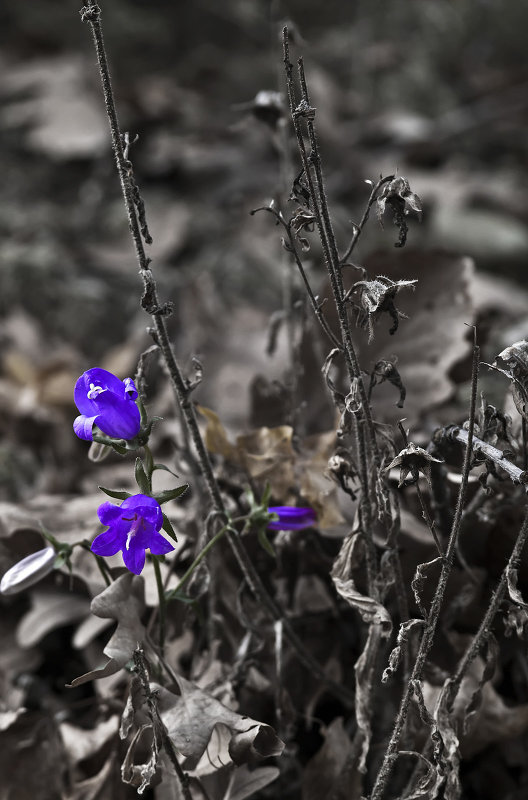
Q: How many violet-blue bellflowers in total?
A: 3